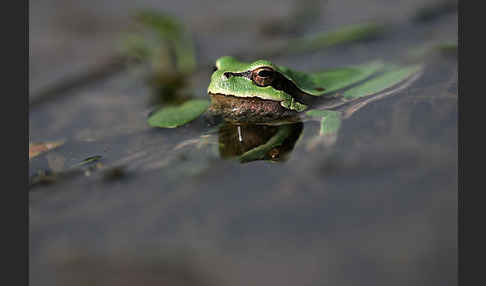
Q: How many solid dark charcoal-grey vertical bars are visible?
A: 2